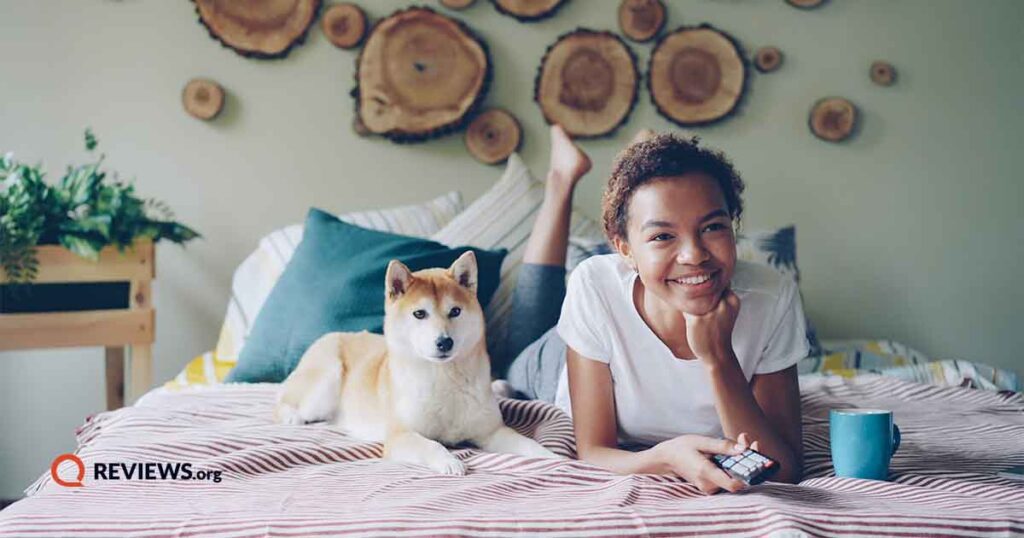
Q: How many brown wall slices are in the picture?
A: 14